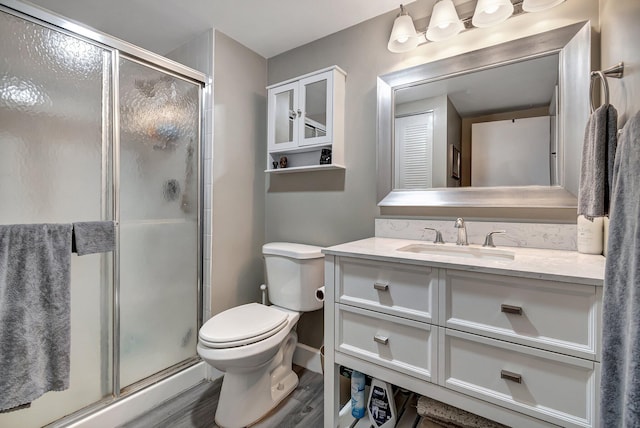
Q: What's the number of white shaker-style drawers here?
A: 4